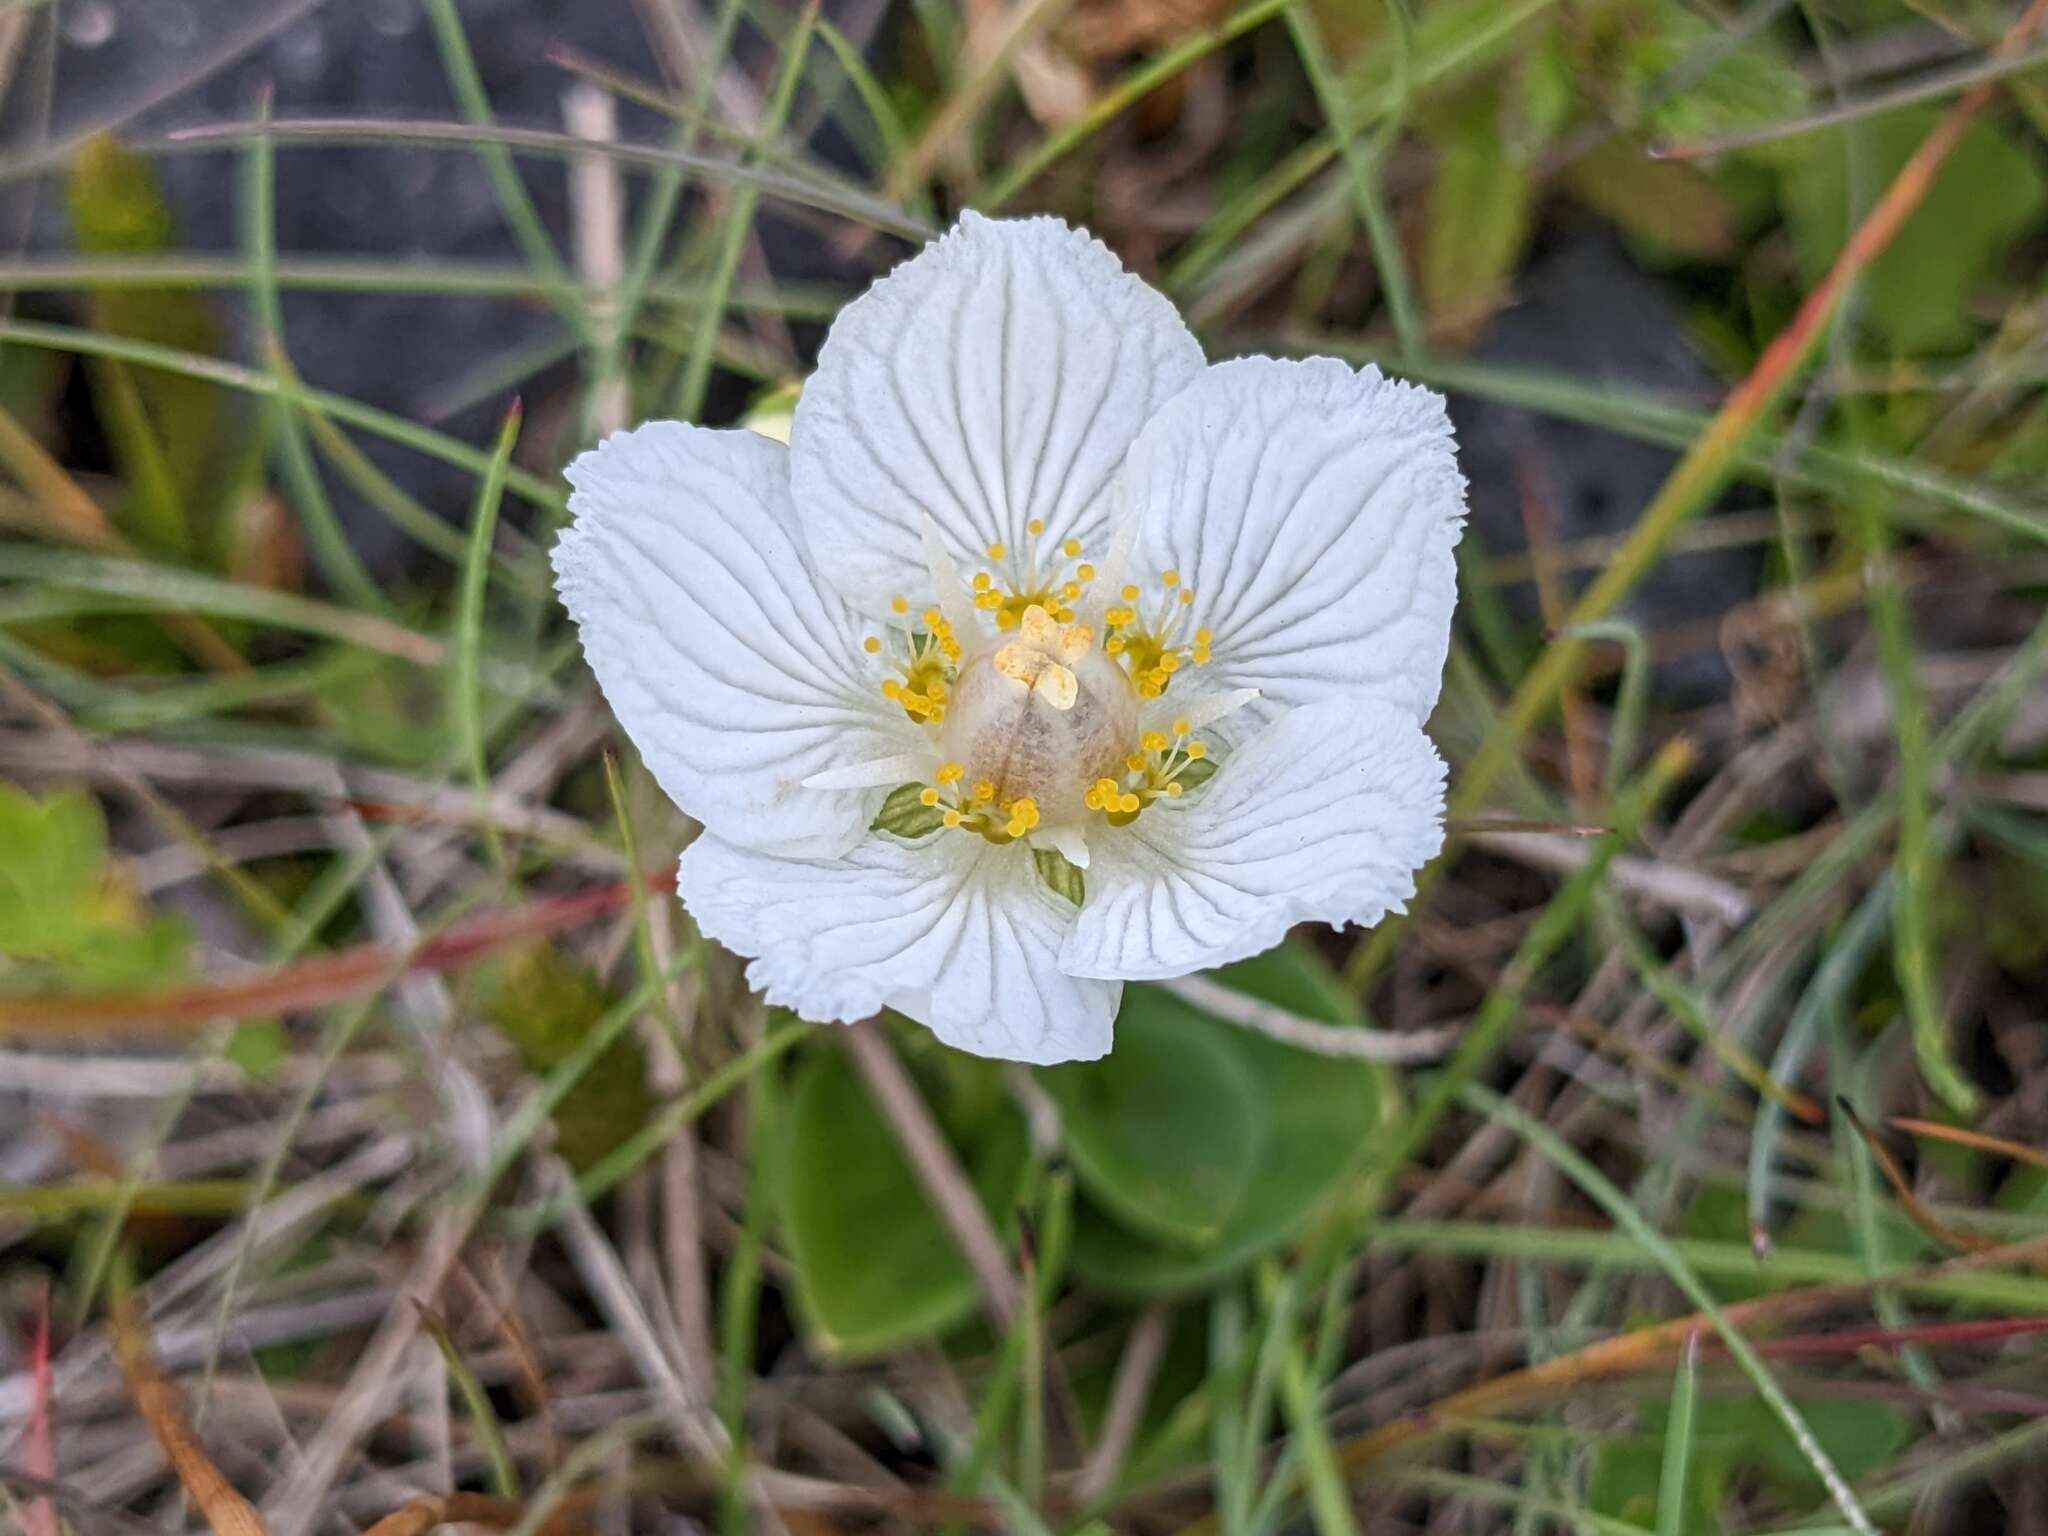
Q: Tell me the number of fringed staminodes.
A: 5